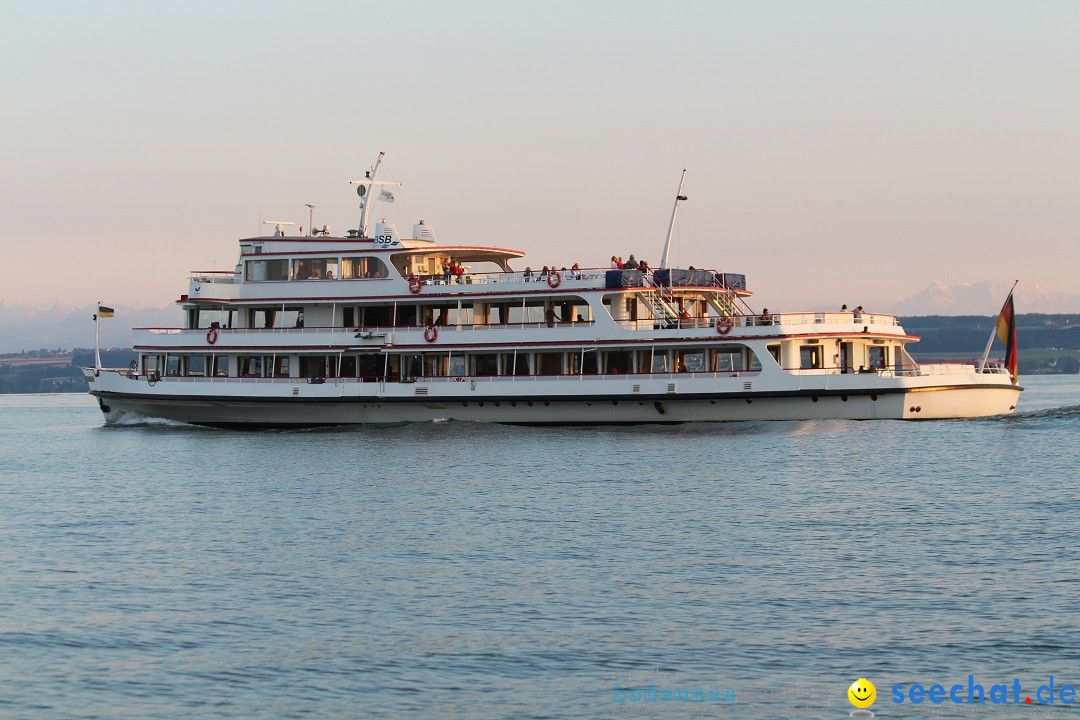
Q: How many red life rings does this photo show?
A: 5